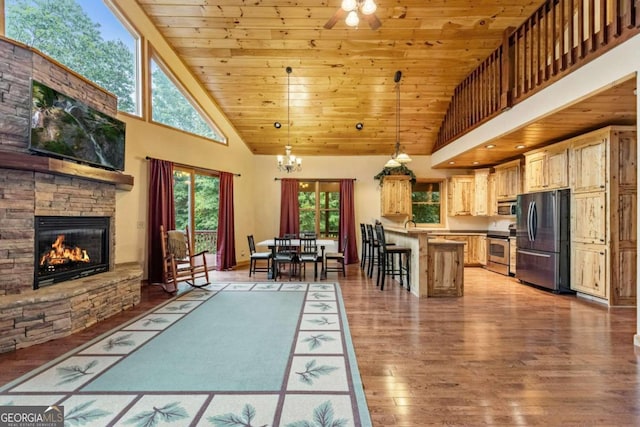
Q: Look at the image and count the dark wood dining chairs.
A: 6